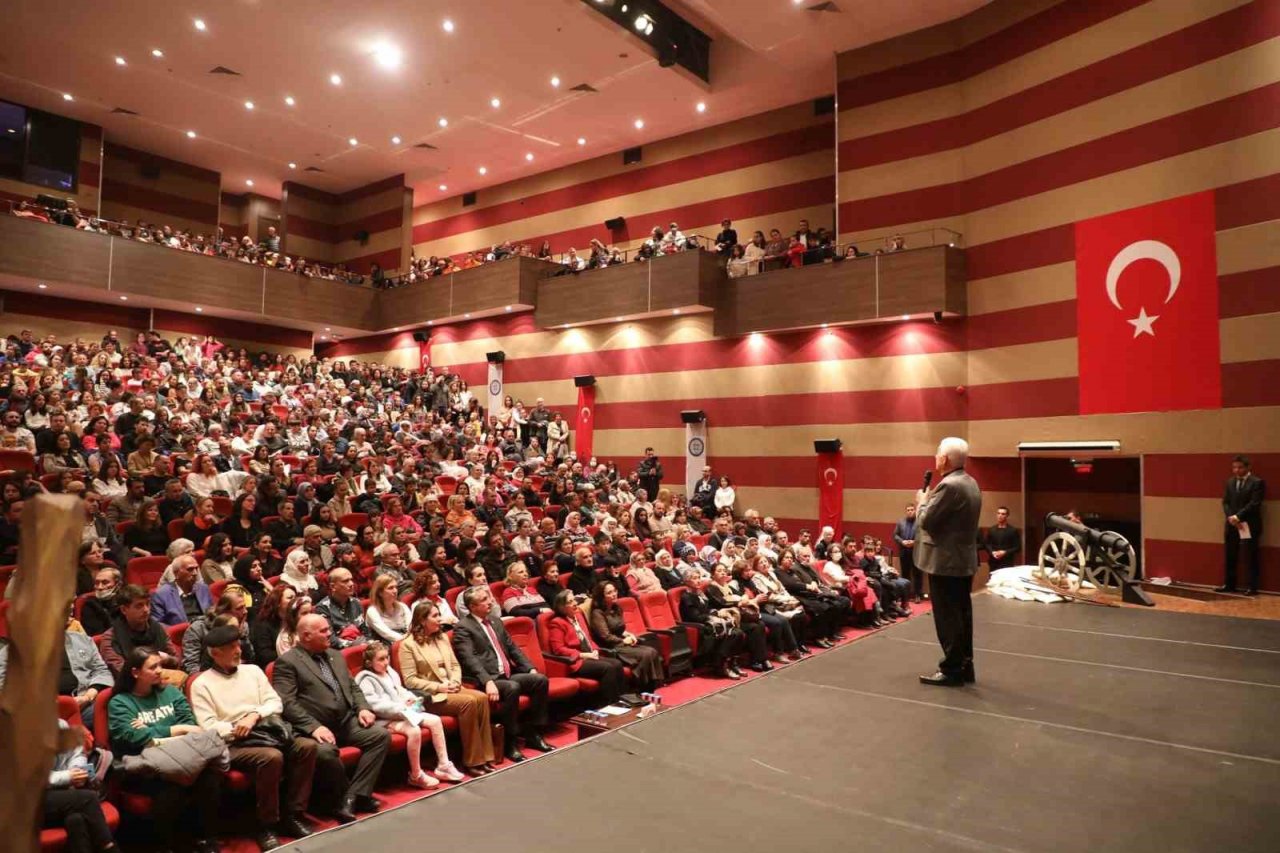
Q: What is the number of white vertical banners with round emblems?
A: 2